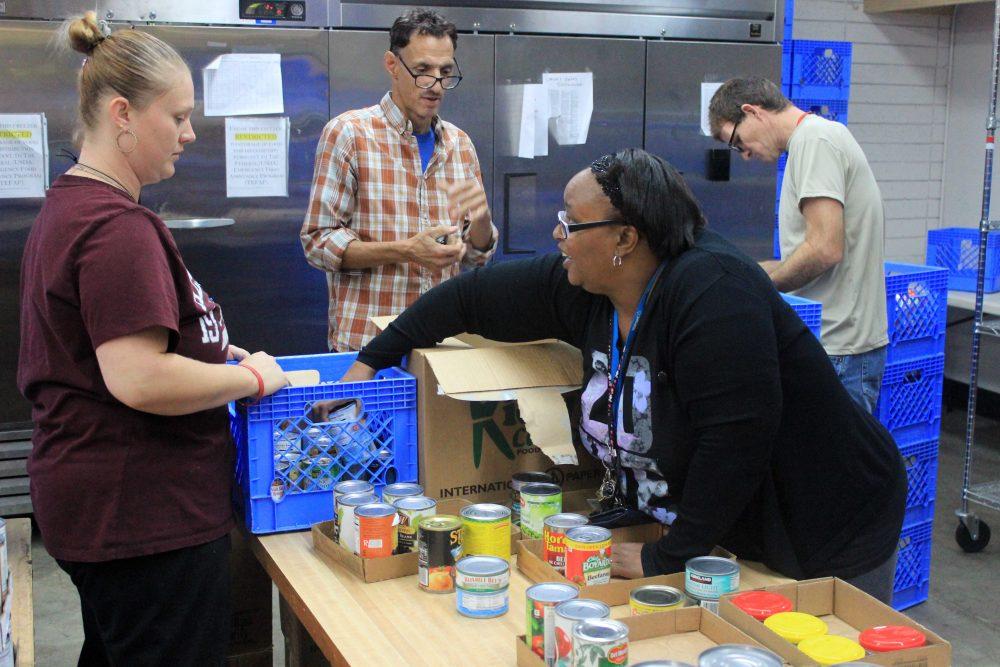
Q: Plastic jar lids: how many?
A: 4